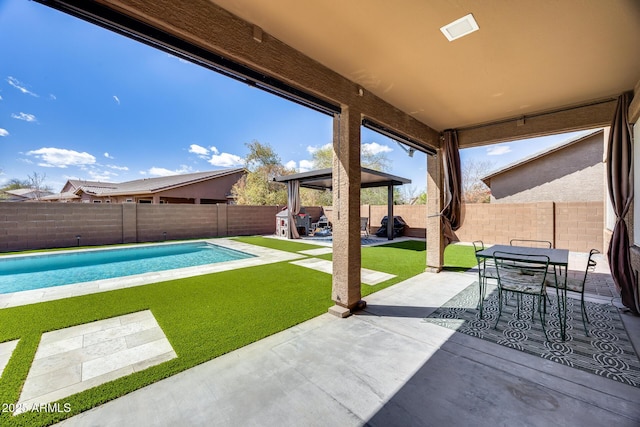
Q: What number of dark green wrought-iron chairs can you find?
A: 4